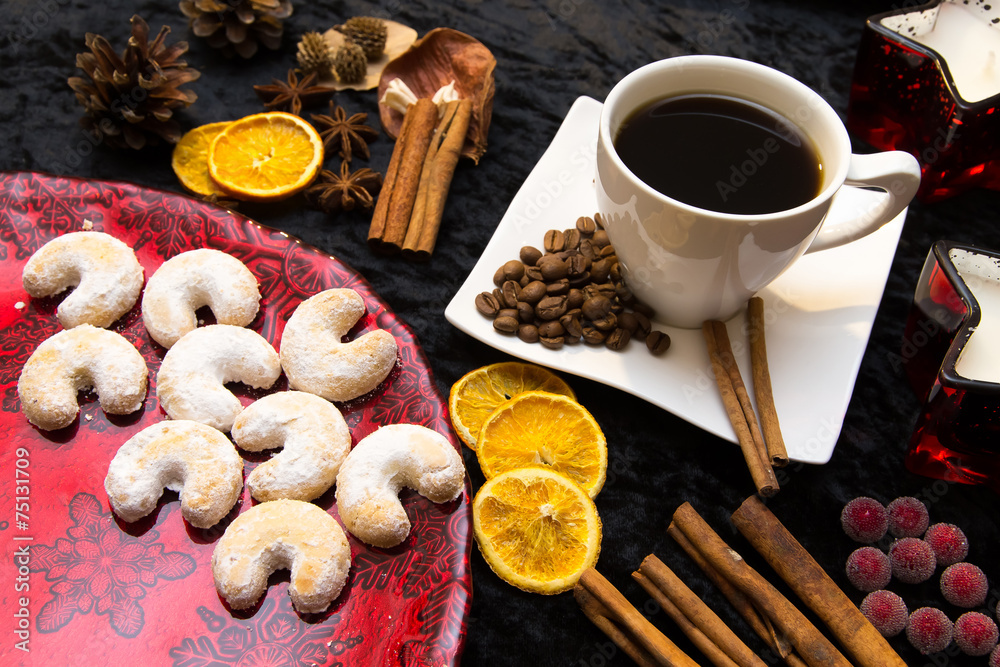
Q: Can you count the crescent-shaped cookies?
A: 9